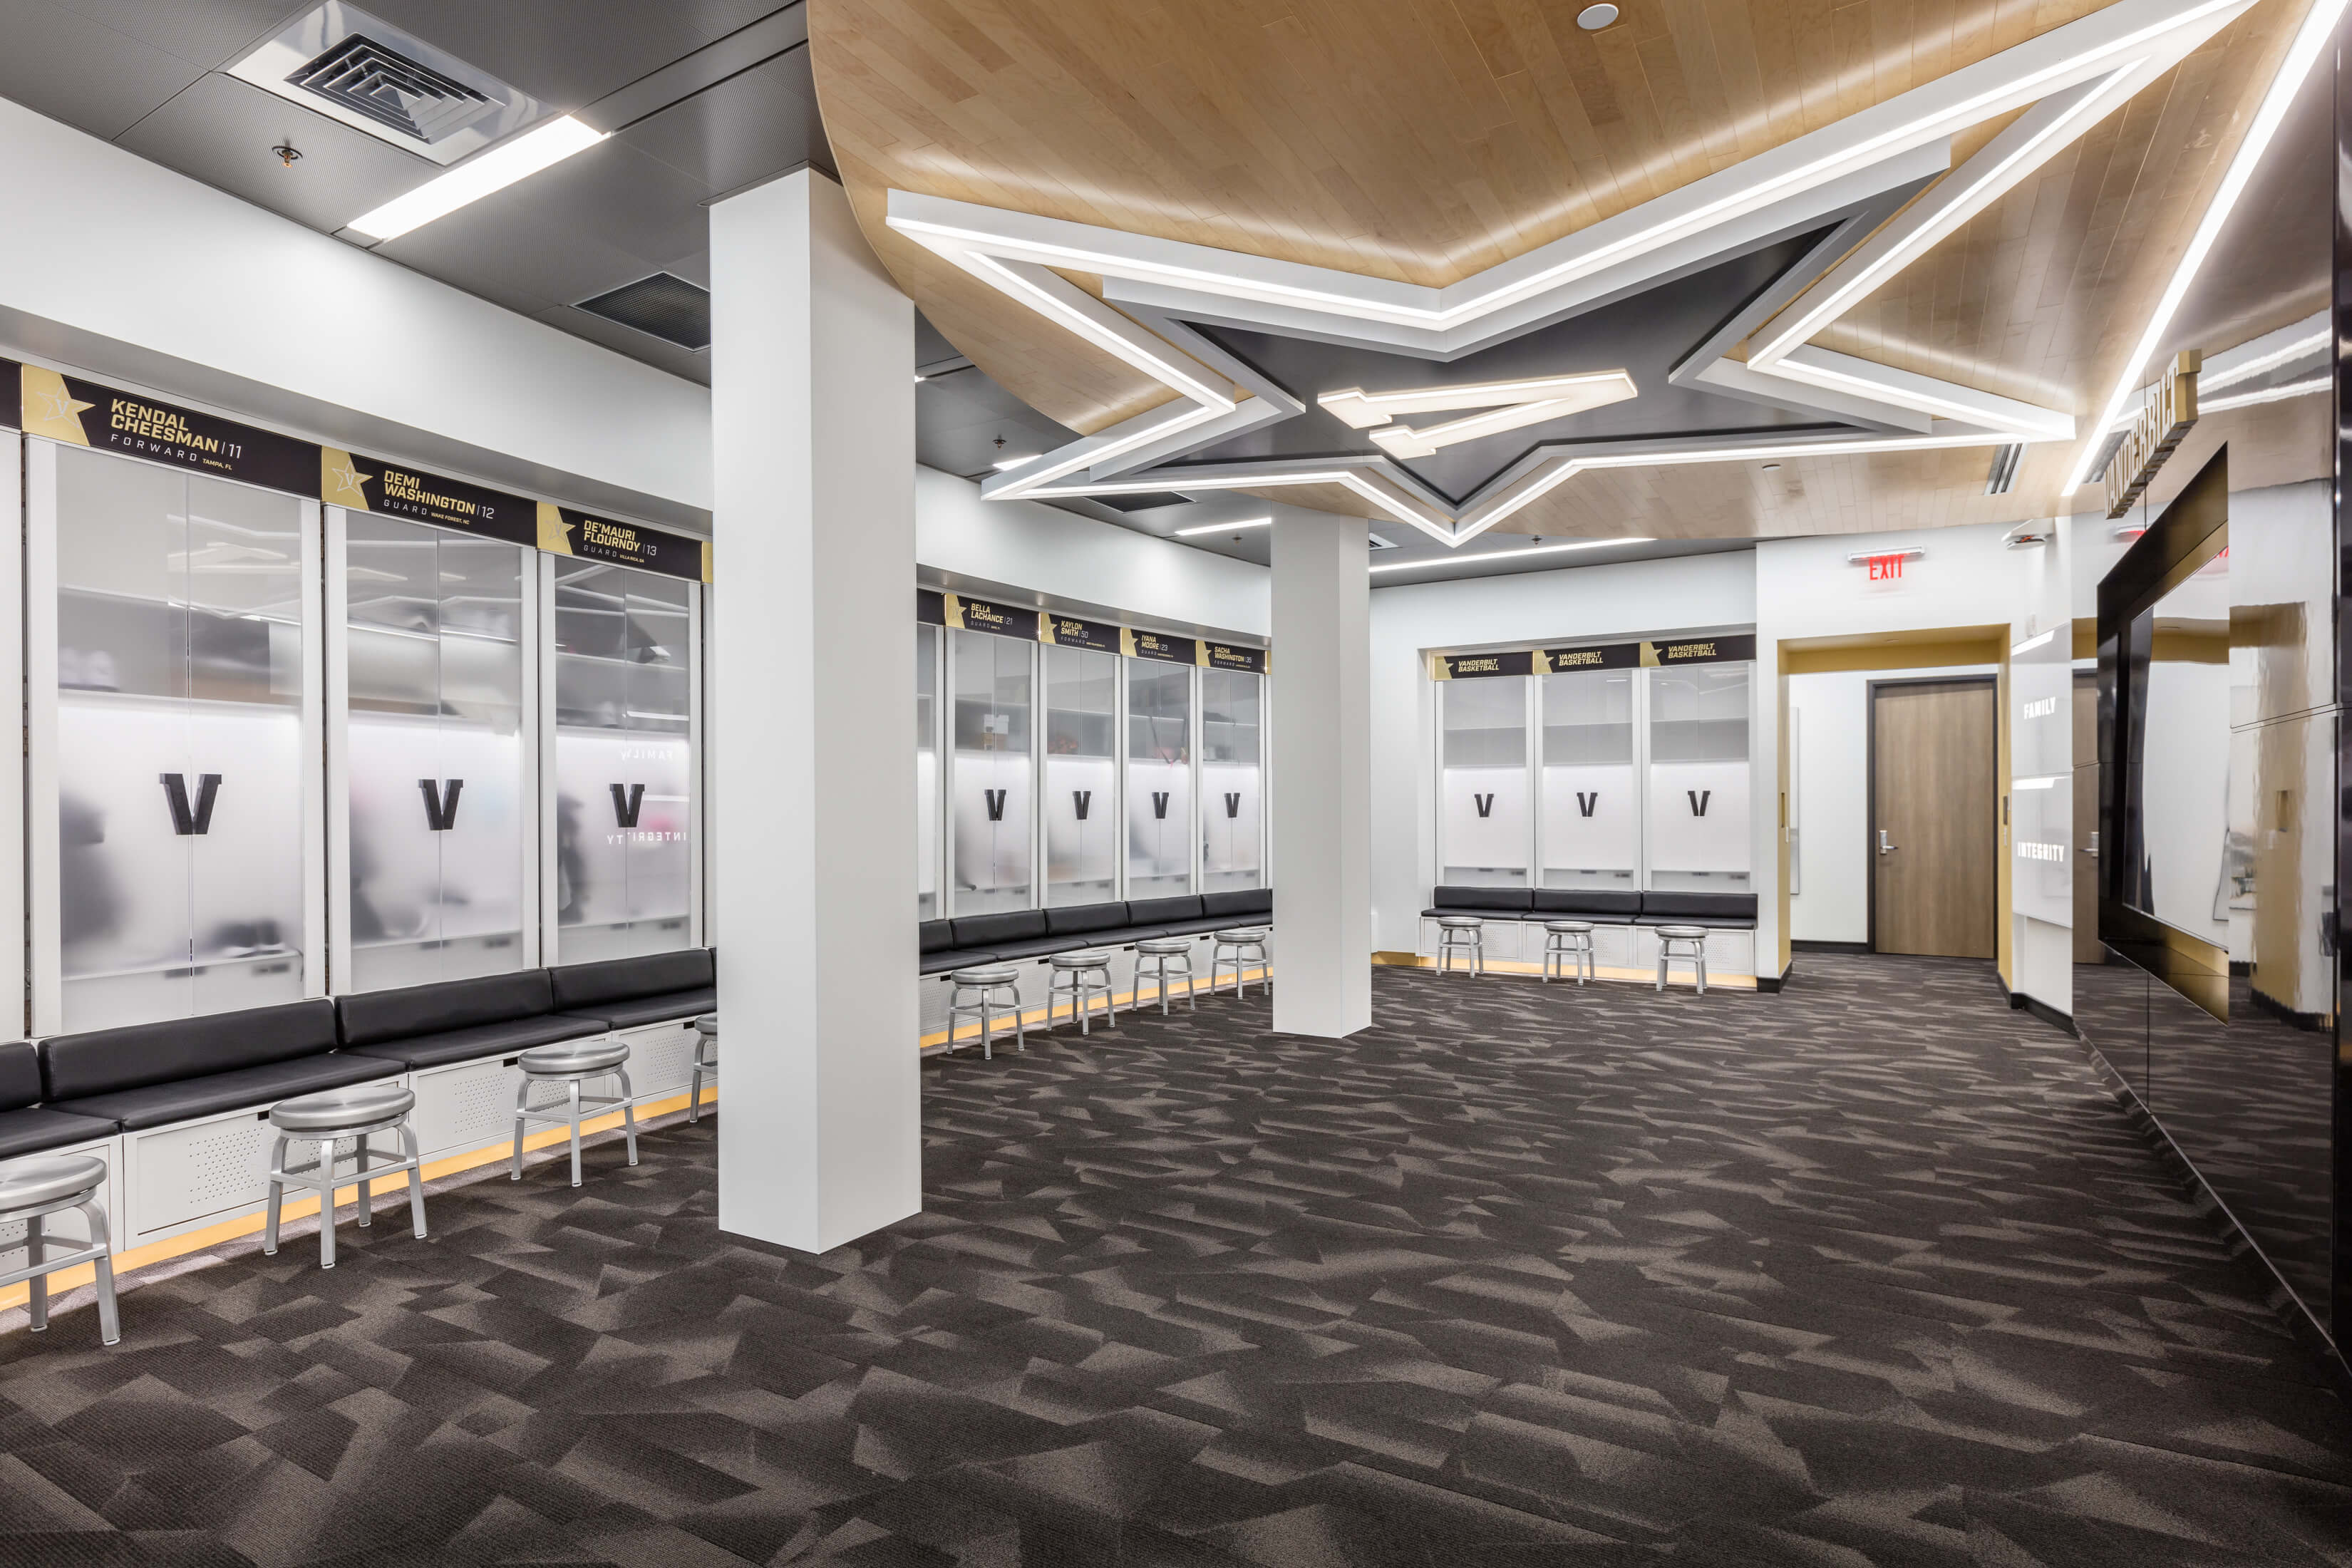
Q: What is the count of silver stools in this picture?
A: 11